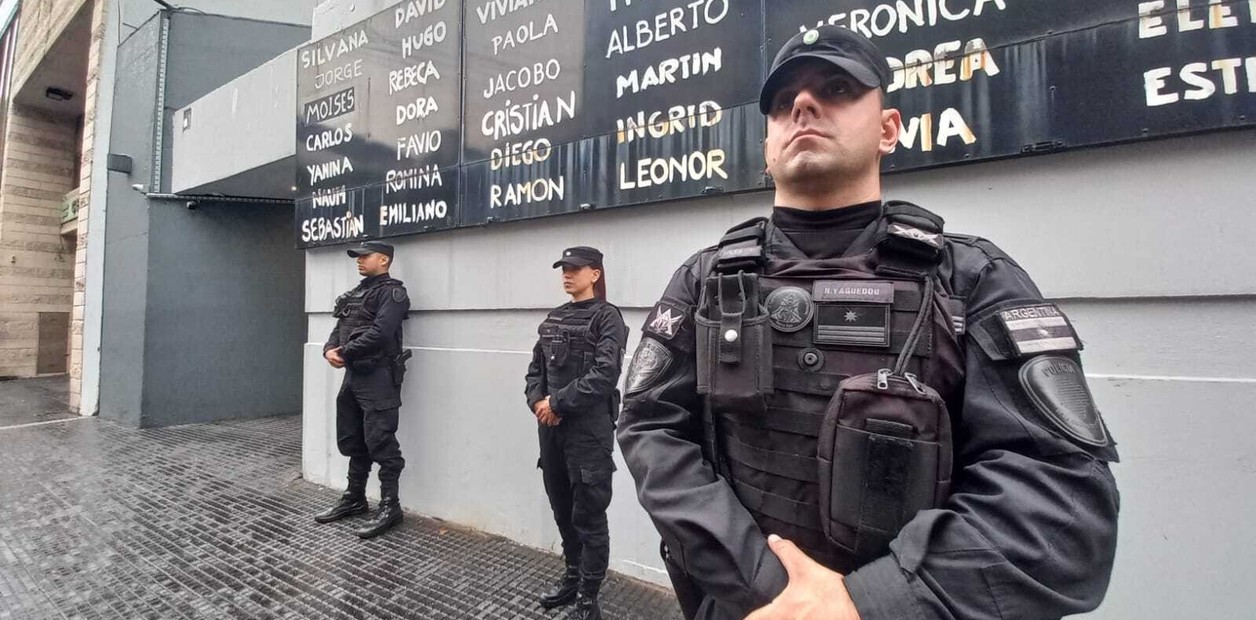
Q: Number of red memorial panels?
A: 0